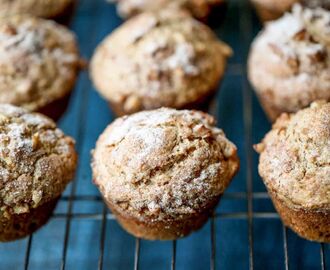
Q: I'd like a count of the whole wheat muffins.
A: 9